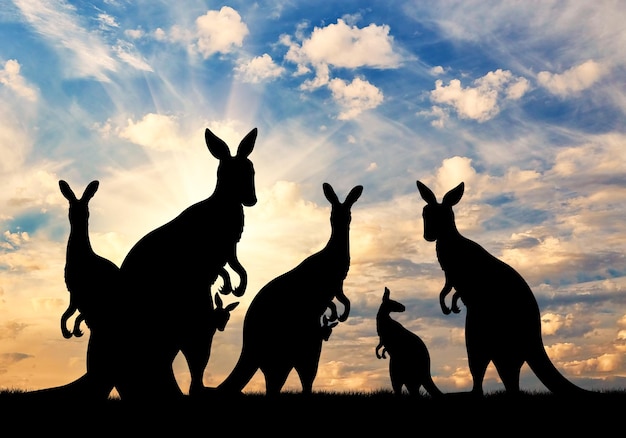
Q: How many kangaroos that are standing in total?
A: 5